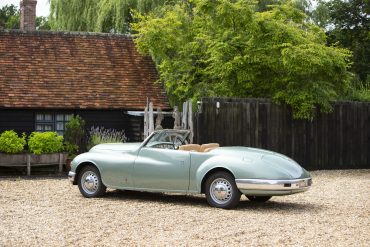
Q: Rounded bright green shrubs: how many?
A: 2